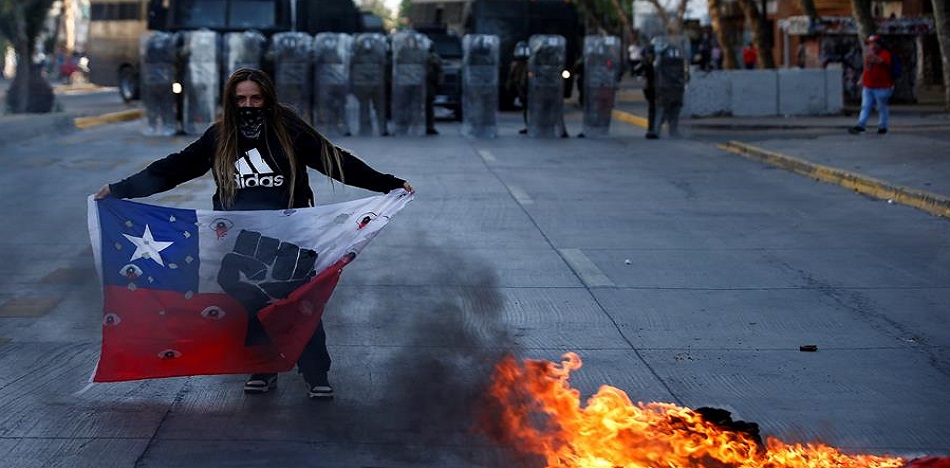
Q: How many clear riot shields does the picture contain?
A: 11